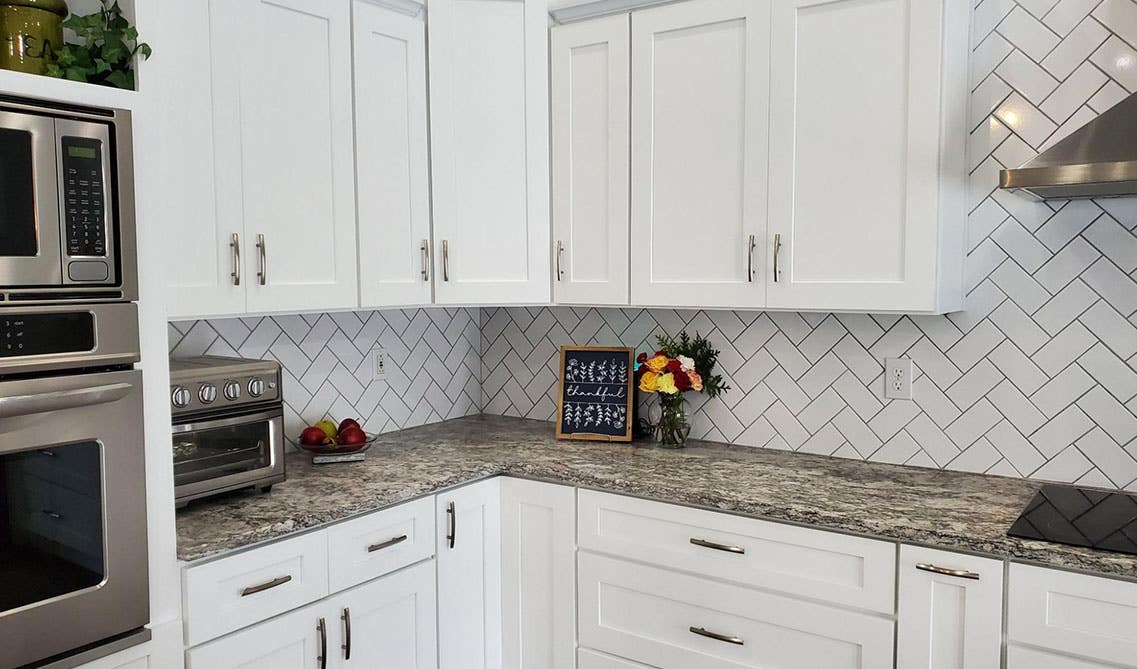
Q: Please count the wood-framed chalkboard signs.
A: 1